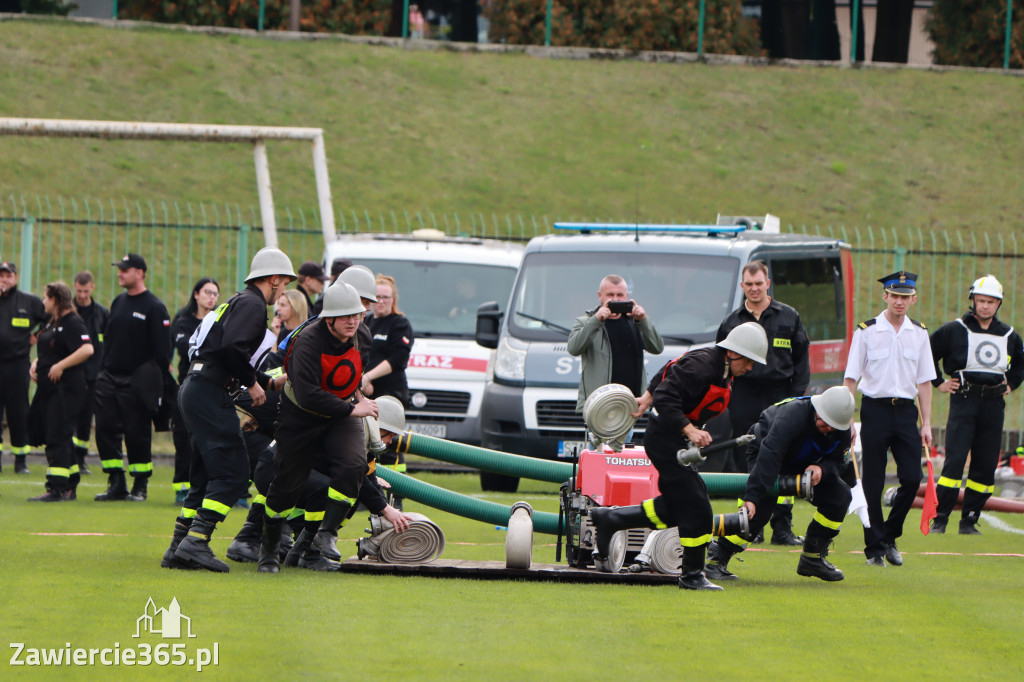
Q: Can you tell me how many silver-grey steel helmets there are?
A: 6